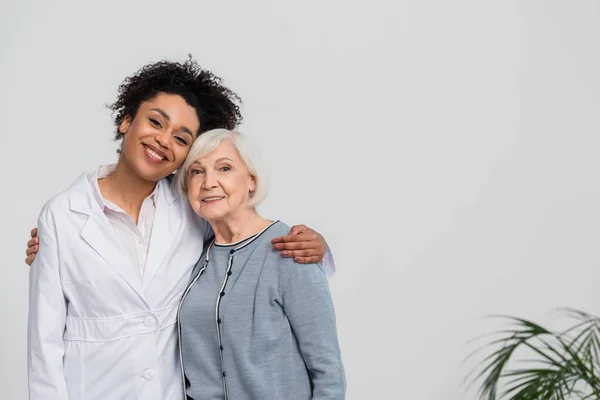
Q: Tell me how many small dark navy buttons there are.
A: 6